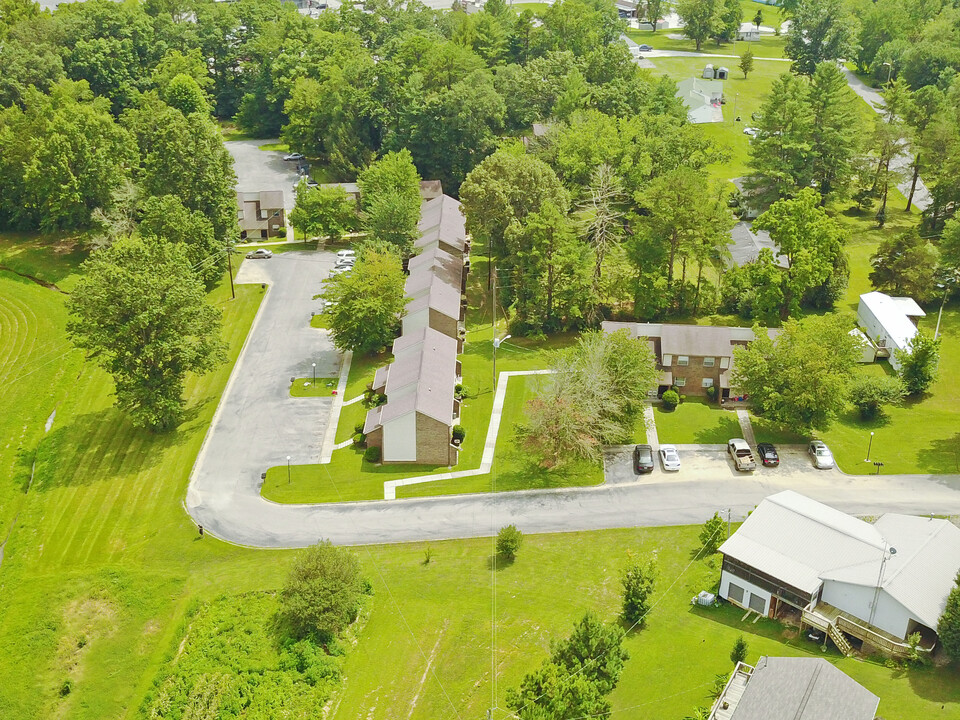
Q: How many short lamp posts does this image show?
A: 3